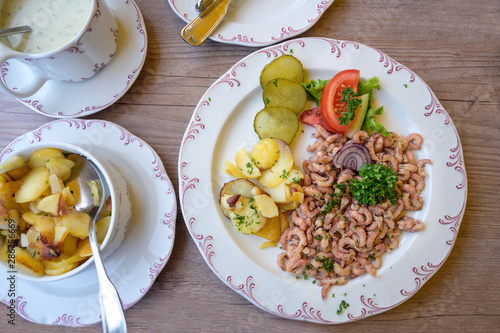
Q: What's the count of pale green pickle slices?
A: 3